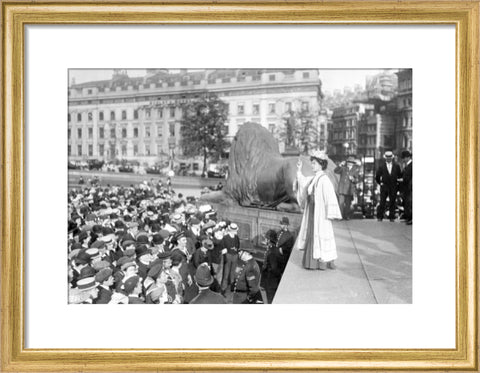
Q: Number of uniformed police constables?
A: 4